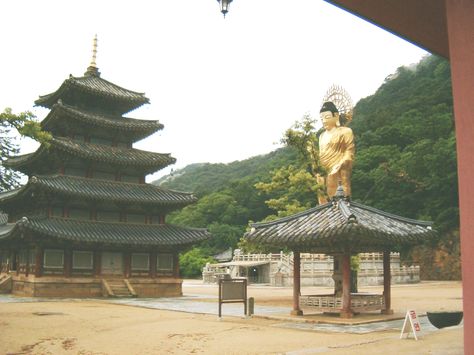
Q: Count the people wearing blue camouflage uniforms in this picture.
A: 0